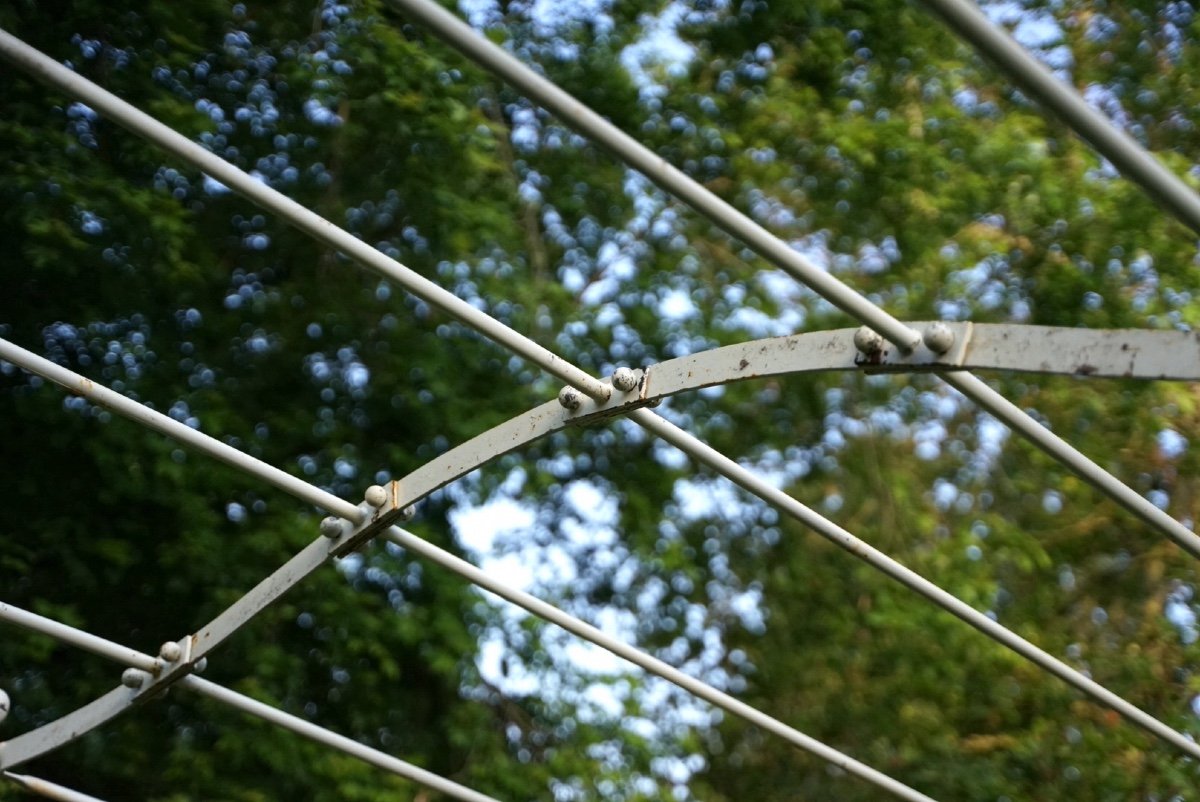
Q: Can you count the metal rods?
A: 6